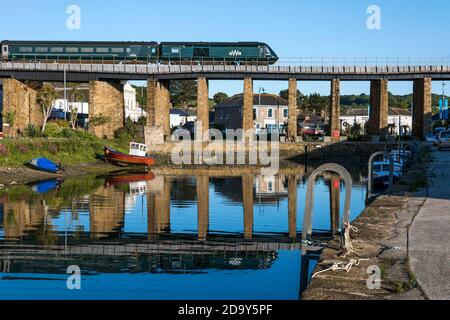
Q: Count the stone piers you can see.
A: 9